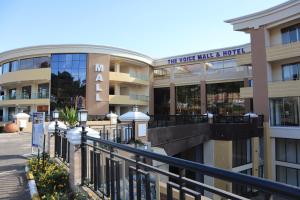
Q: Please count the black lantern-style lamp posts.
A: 2